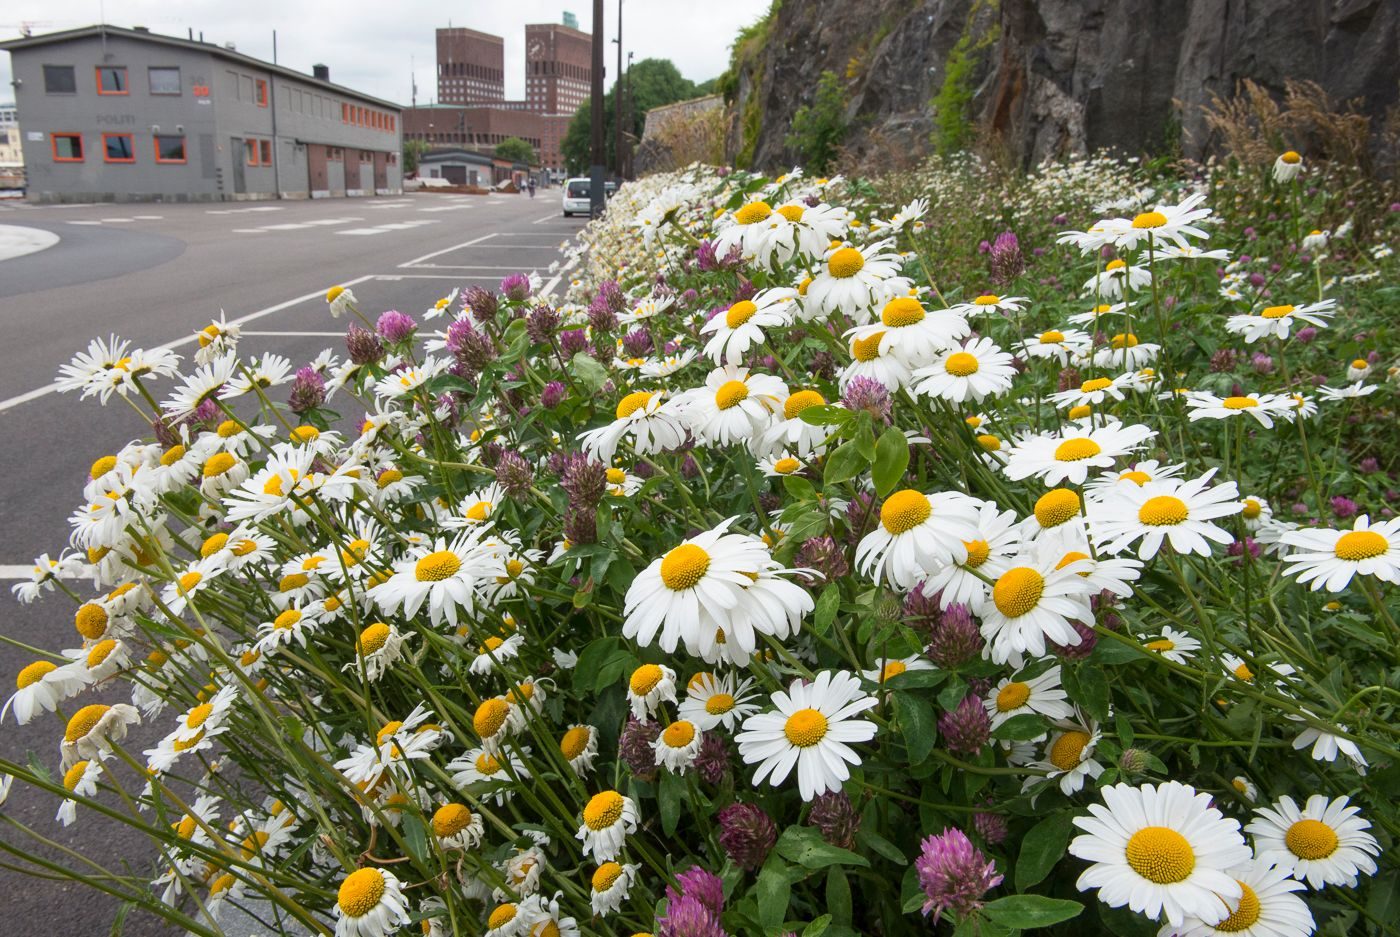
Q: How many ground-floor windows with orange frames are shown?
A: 5